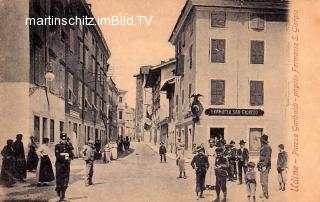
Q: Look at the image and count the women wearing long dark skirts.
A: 4